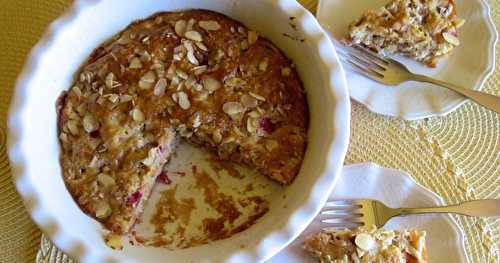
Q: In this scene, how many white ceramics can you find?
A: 3